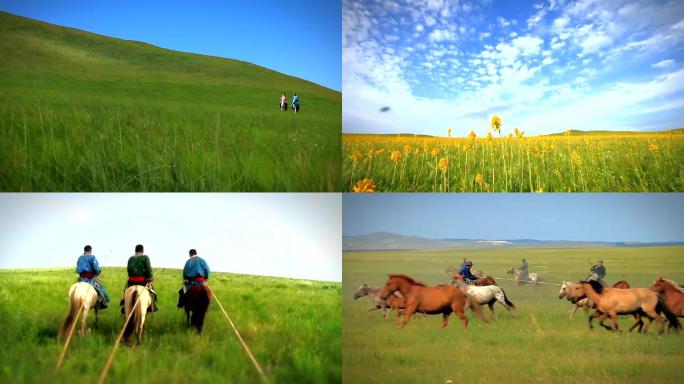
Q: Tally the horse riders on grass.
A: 8